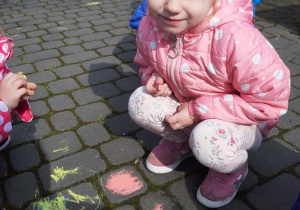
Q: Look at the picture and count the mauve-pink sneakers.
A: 2